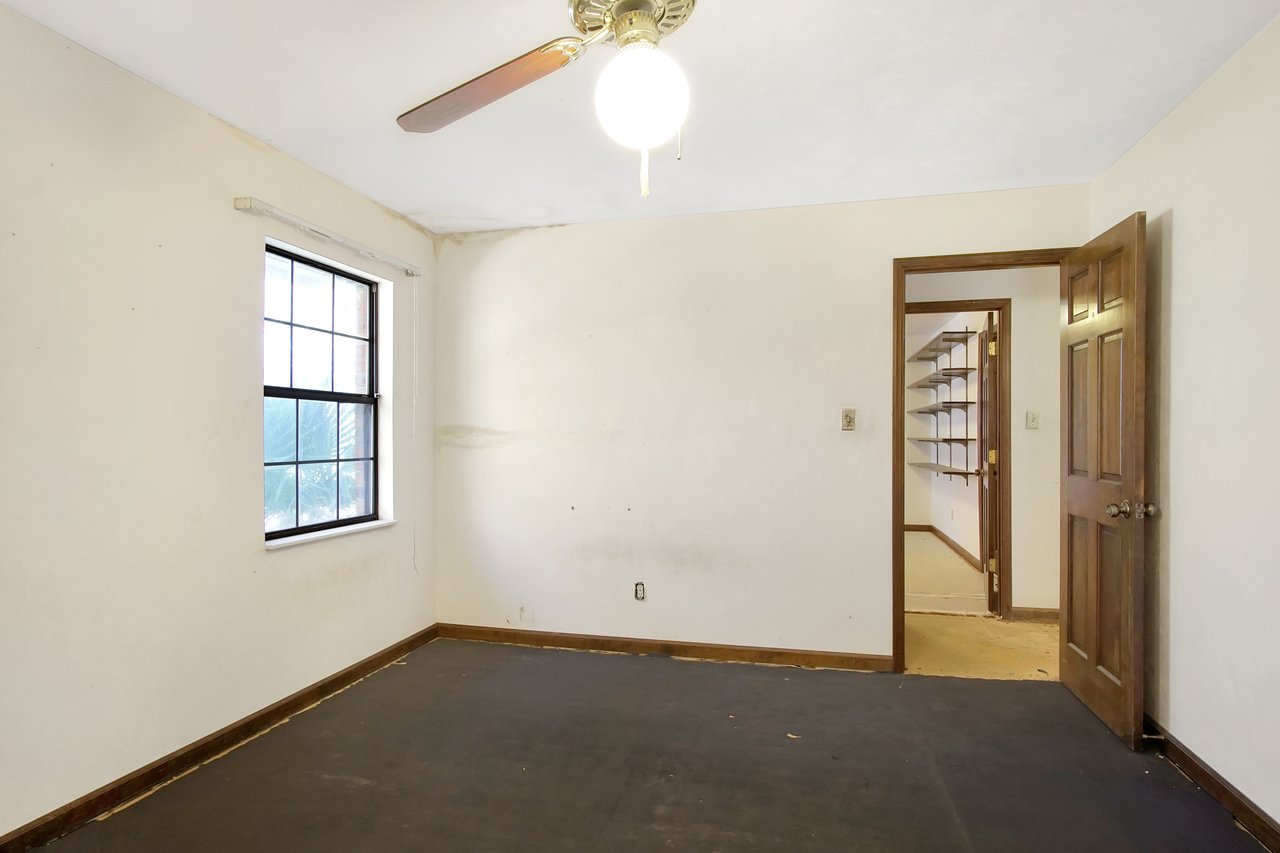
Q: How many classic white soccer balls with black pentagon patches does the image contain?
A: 0